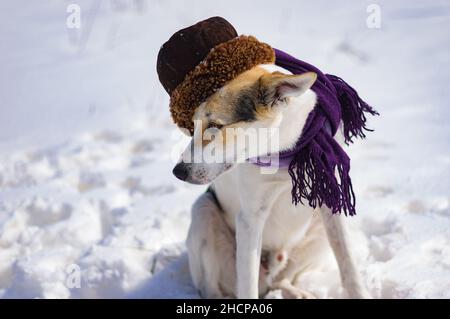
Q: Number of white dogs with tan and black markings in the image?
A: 1